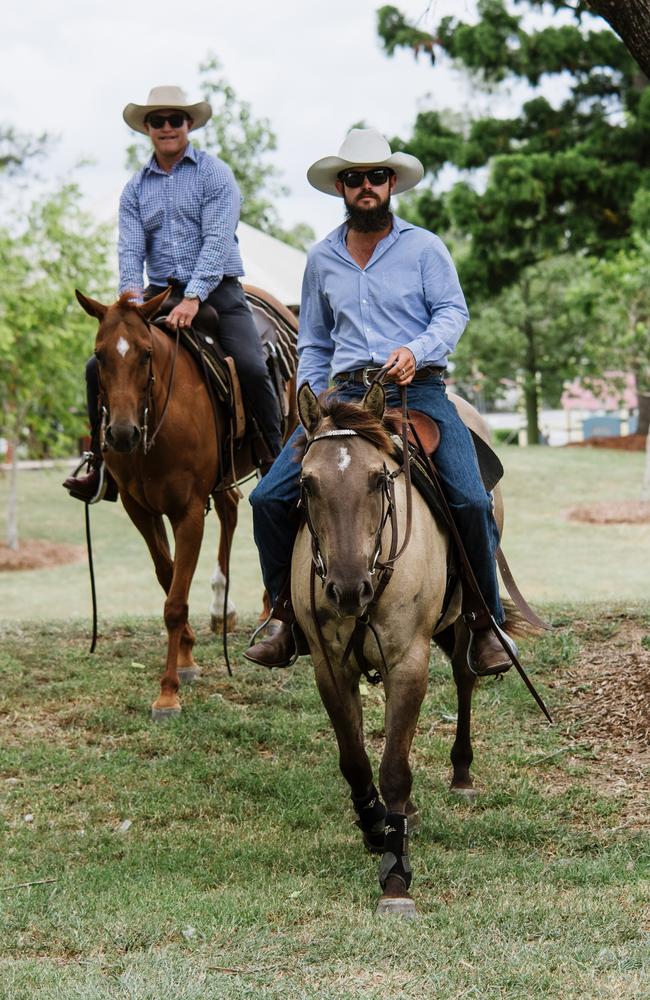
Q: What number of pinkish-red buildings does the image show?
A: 1